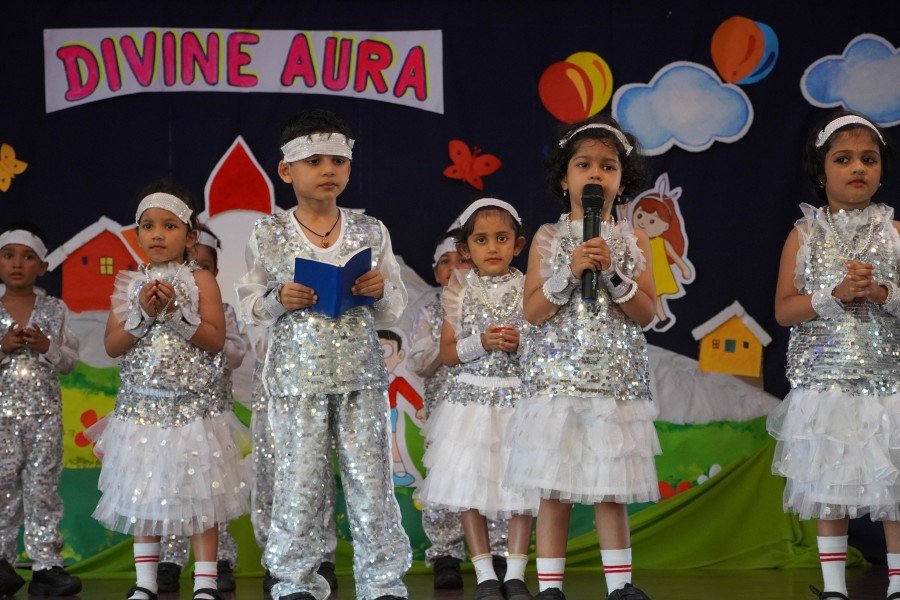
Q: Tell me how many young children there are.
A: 8